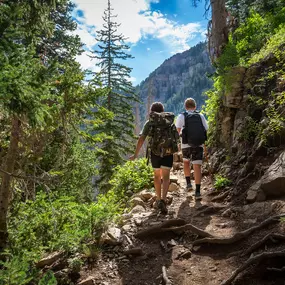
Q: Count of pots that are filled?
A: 0